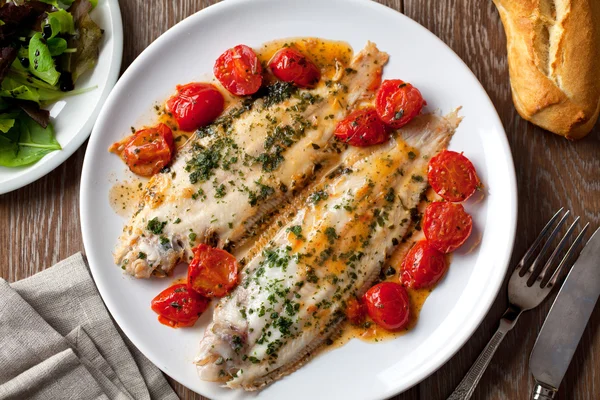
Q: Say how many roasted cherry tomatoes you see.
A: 12